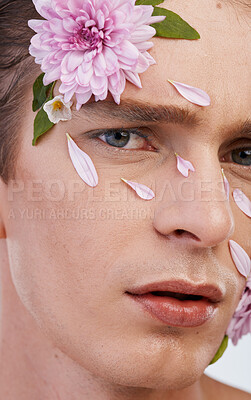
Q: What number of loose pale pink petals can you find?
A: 7